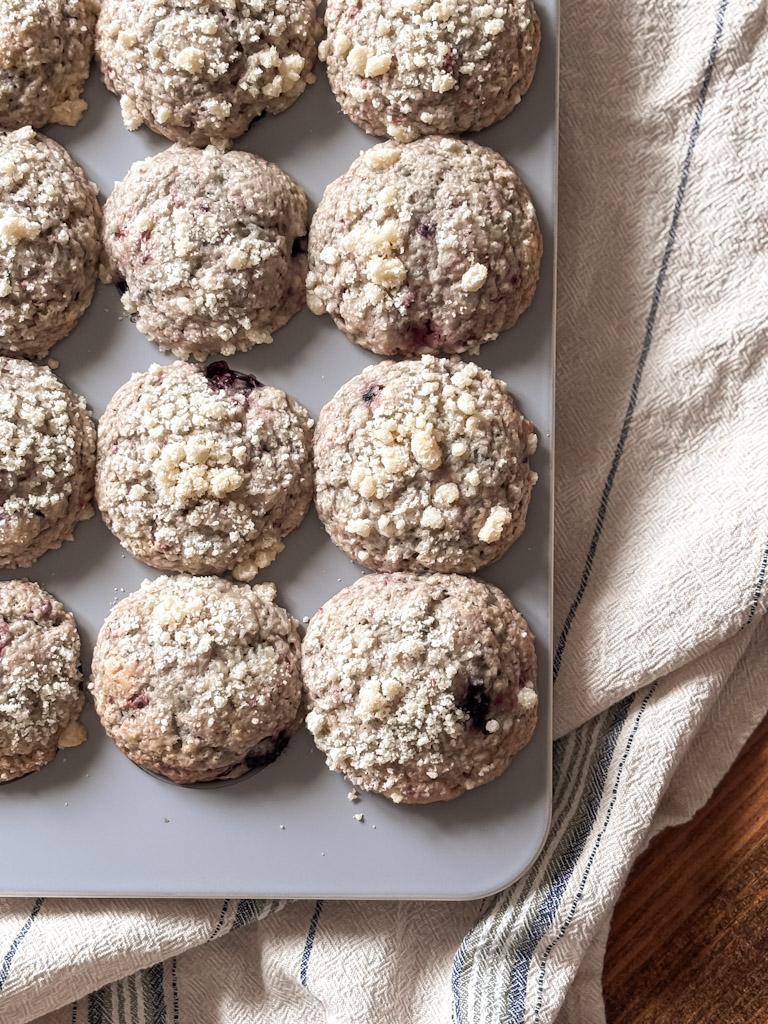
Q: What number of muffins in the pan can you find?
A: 12